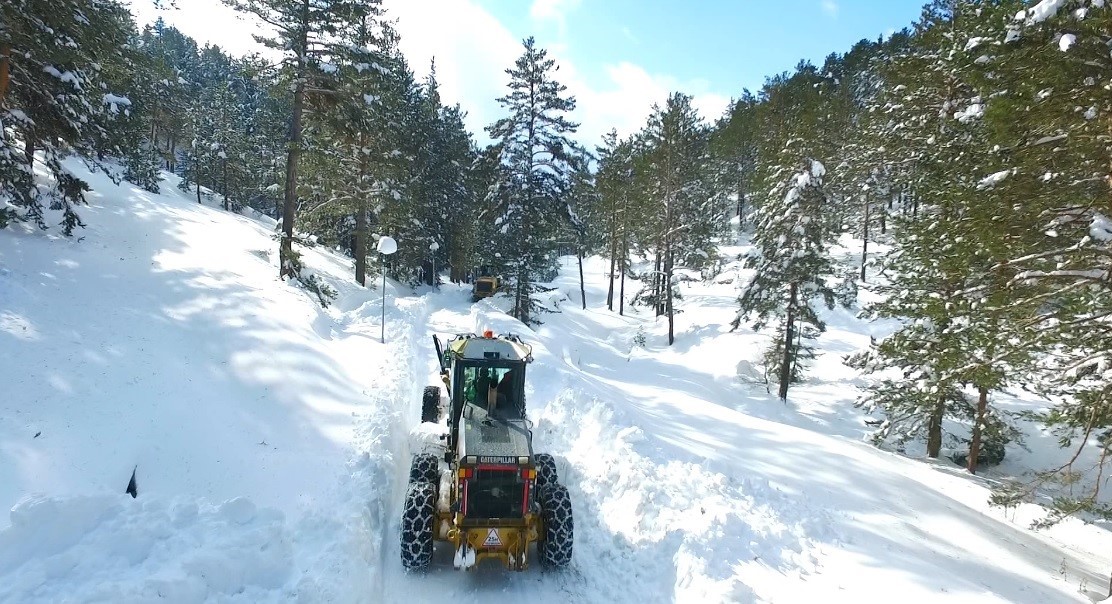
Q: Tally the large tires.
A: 5